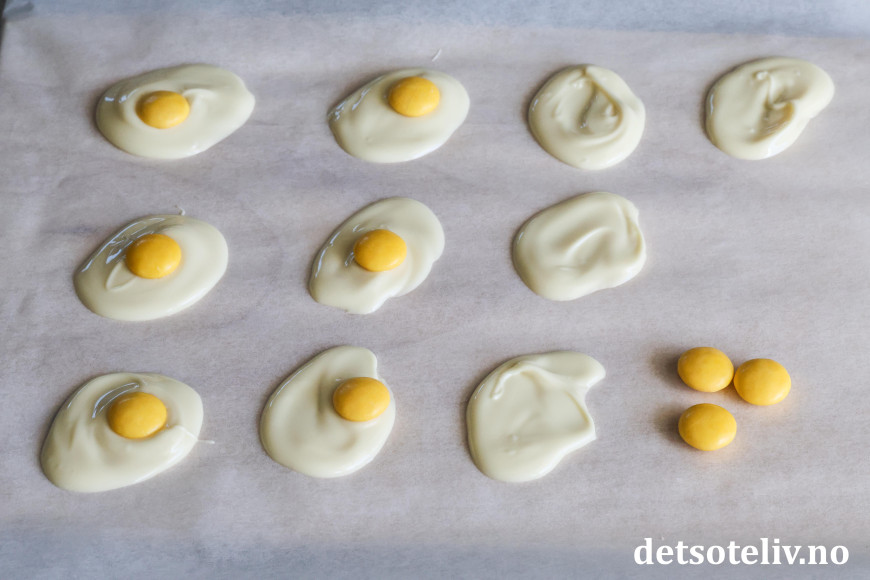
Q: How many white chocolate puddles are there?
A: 10